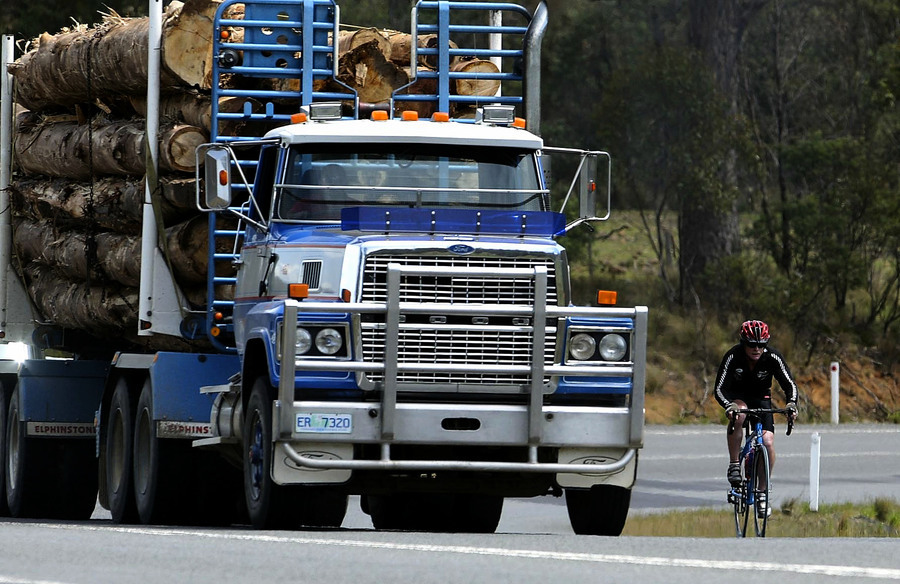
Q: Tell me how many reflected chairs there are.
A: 0